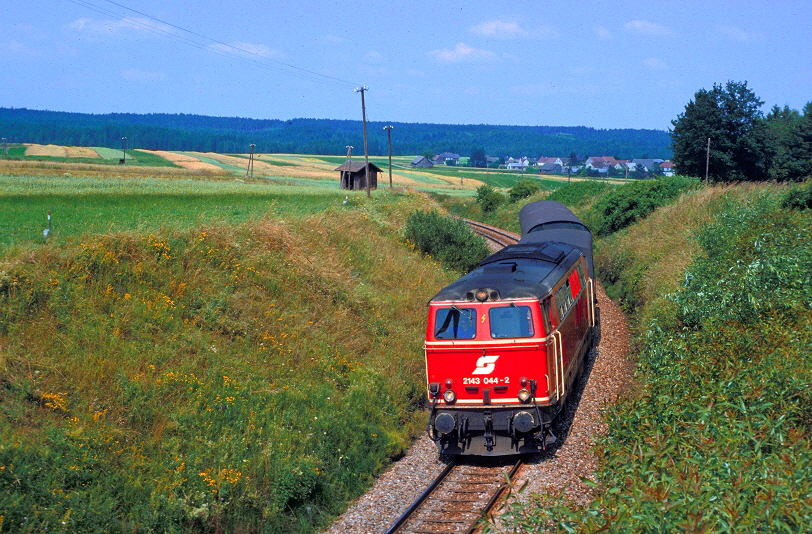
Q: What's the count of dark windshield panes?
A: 2